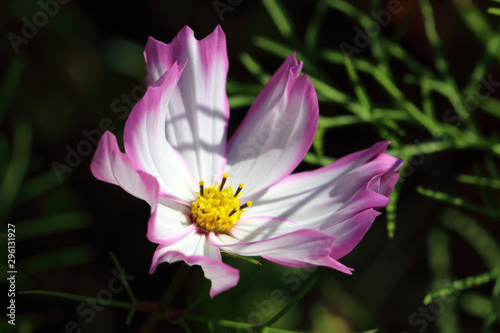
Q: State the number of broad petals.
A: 8